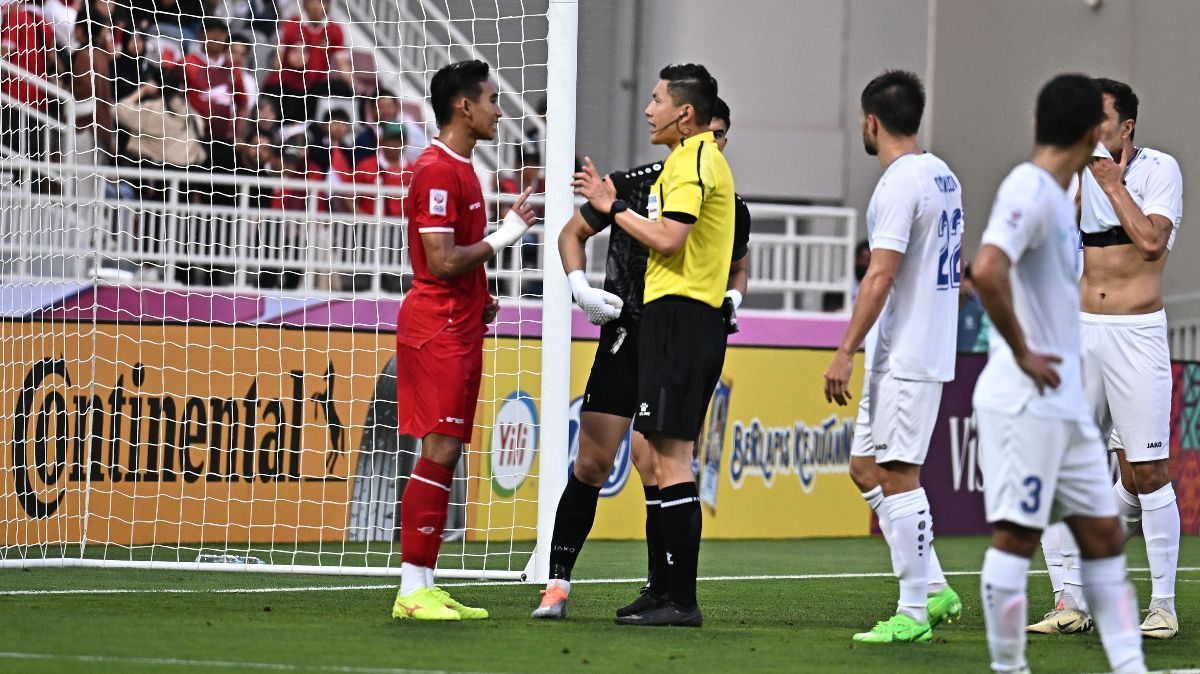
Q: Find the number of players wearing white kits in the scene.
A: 3